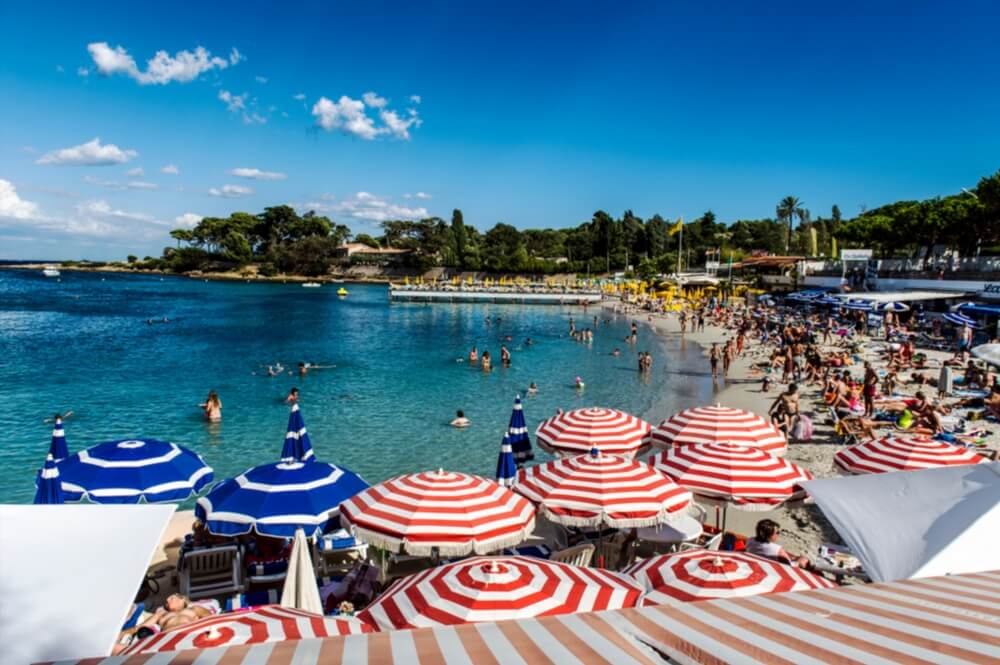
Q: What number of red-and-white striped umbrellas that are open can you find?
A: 9